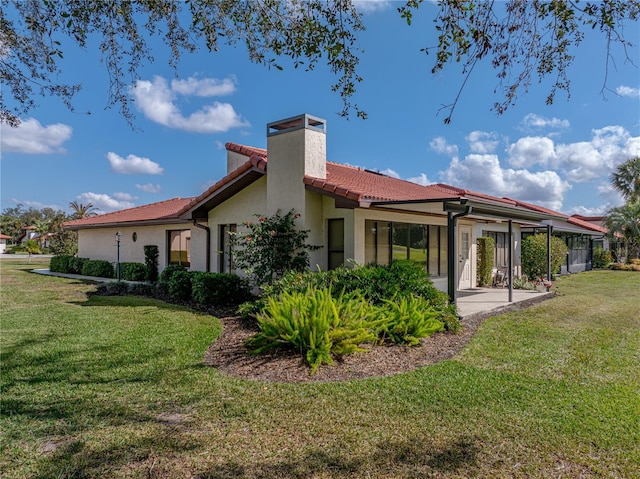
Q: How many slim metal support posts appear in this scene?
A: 3